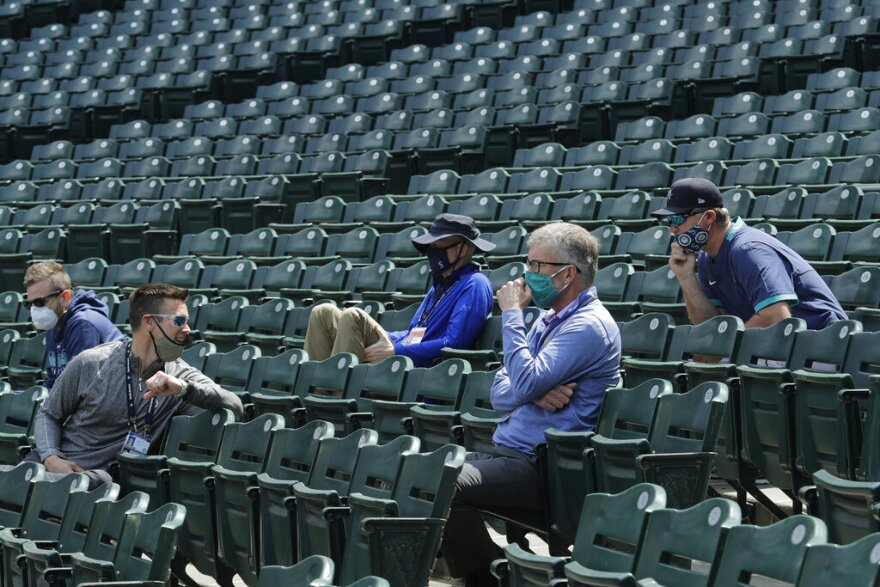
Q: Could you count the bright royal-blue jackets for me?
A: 1